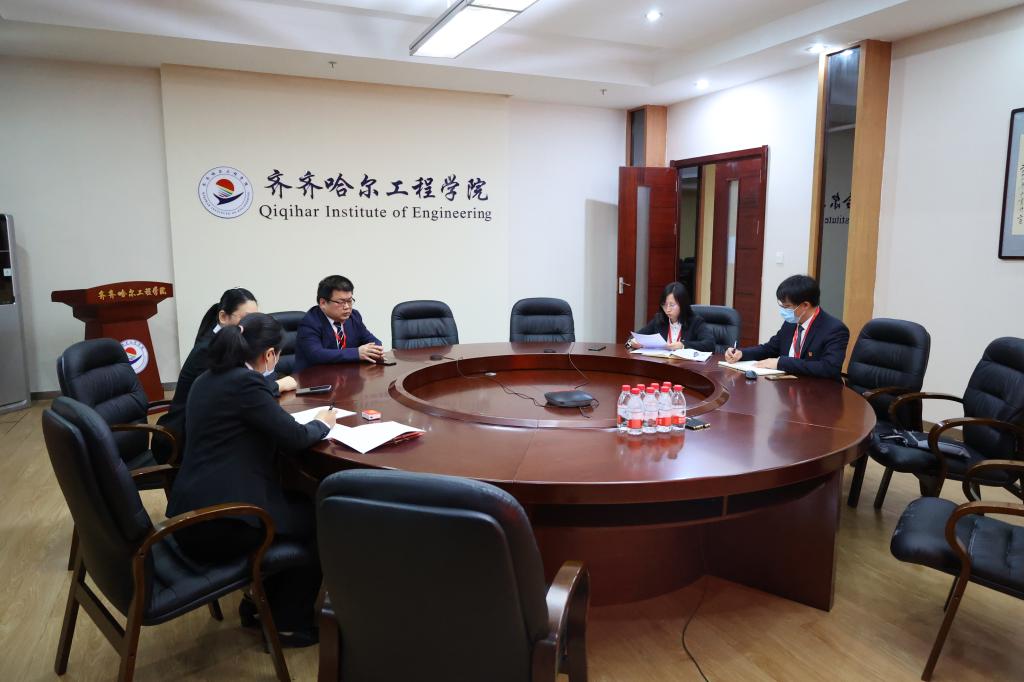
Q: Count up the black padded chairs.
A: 10